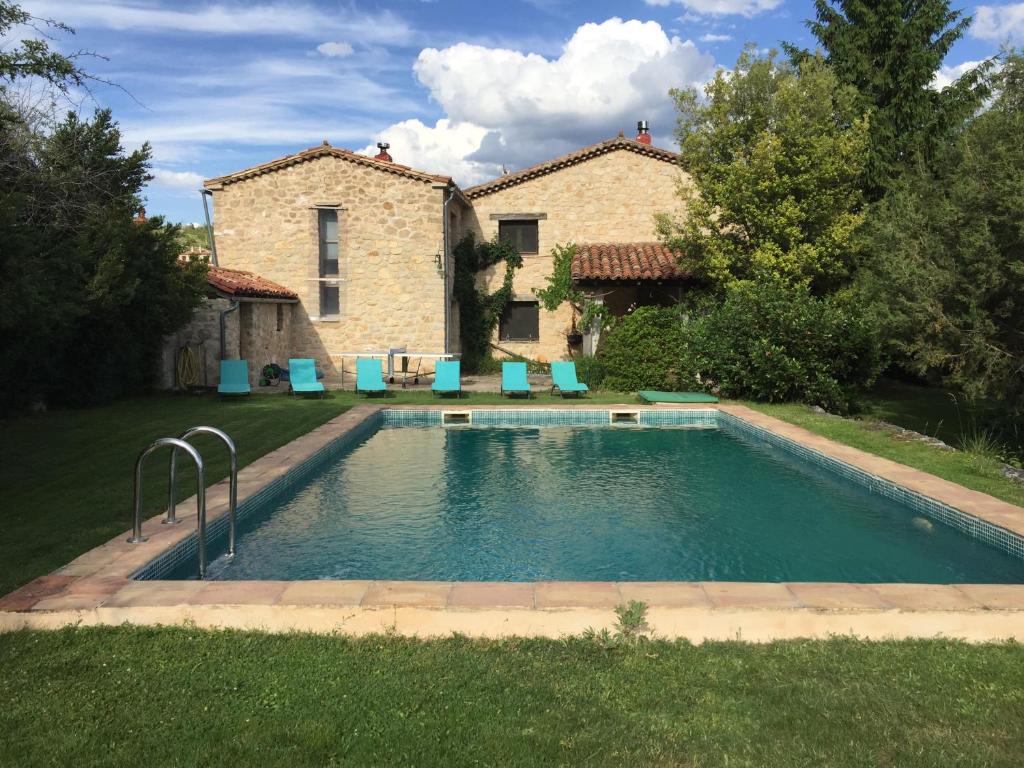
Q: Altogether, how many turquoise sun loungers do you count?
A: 6